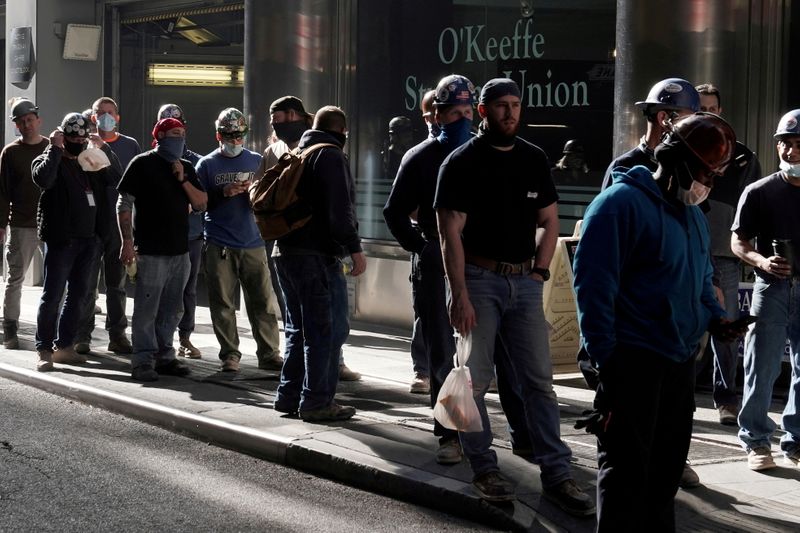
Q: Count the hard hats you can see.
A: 8